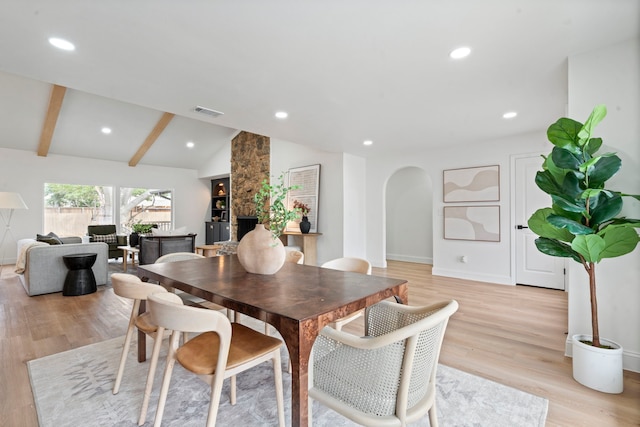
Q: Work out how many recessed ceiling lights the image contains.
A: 7